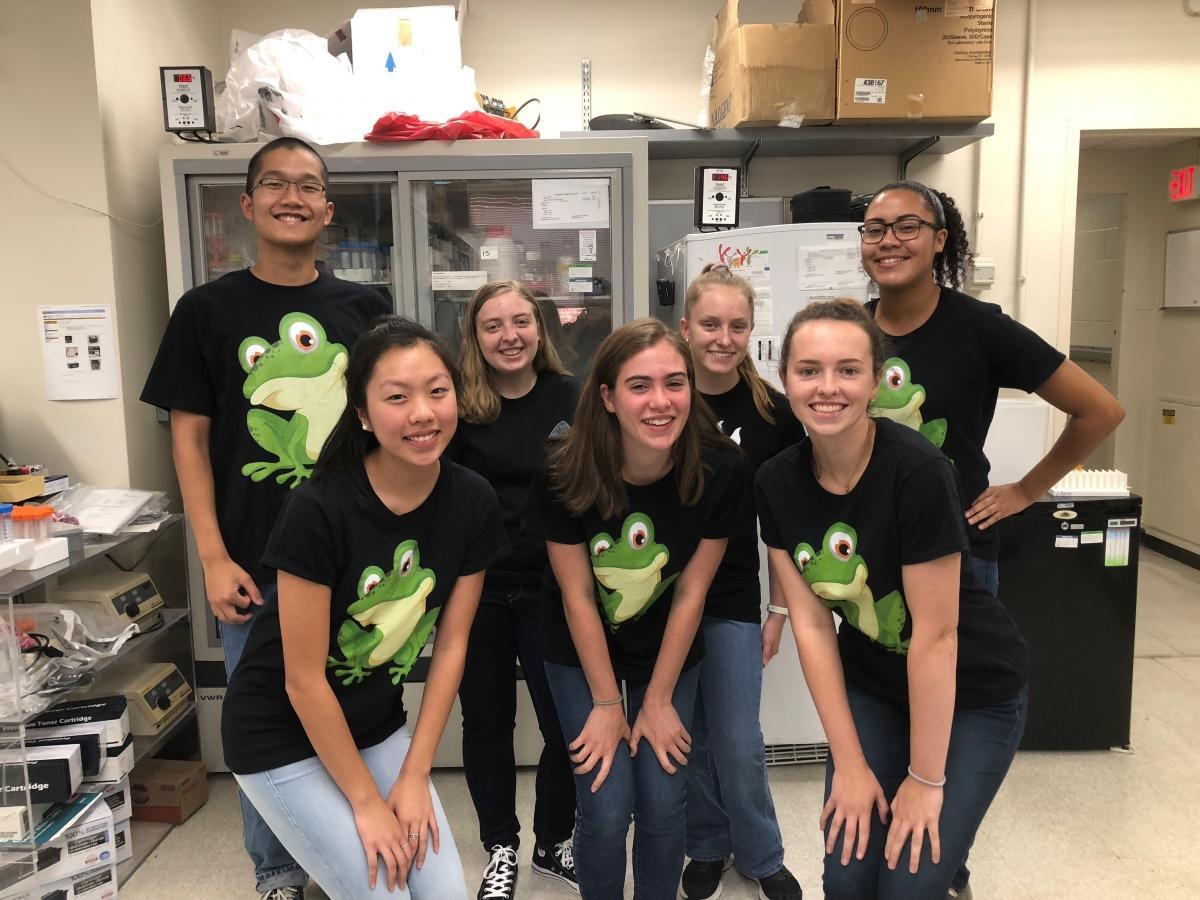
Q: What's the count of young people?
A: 7